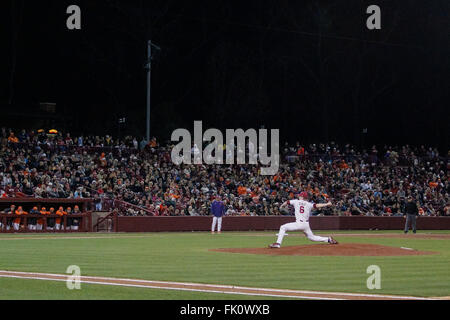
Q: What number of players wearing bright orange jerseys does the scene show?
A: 3